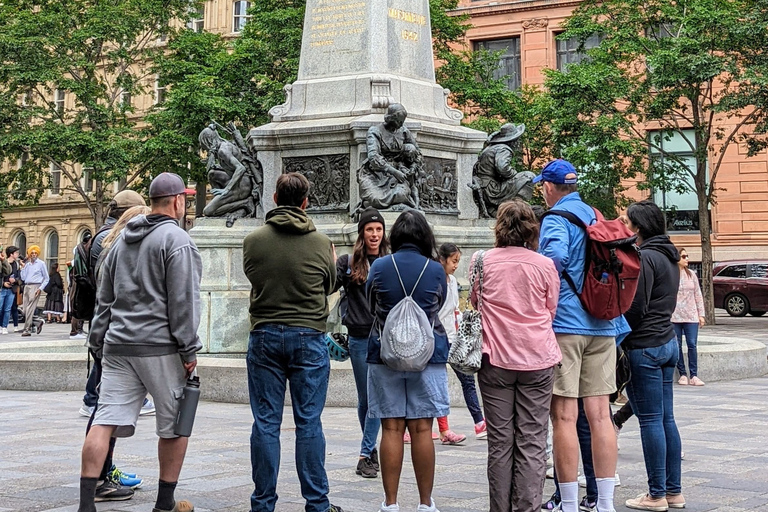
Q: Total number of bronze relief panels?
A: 2